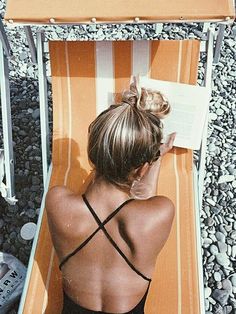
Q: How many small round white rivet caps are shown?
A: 5